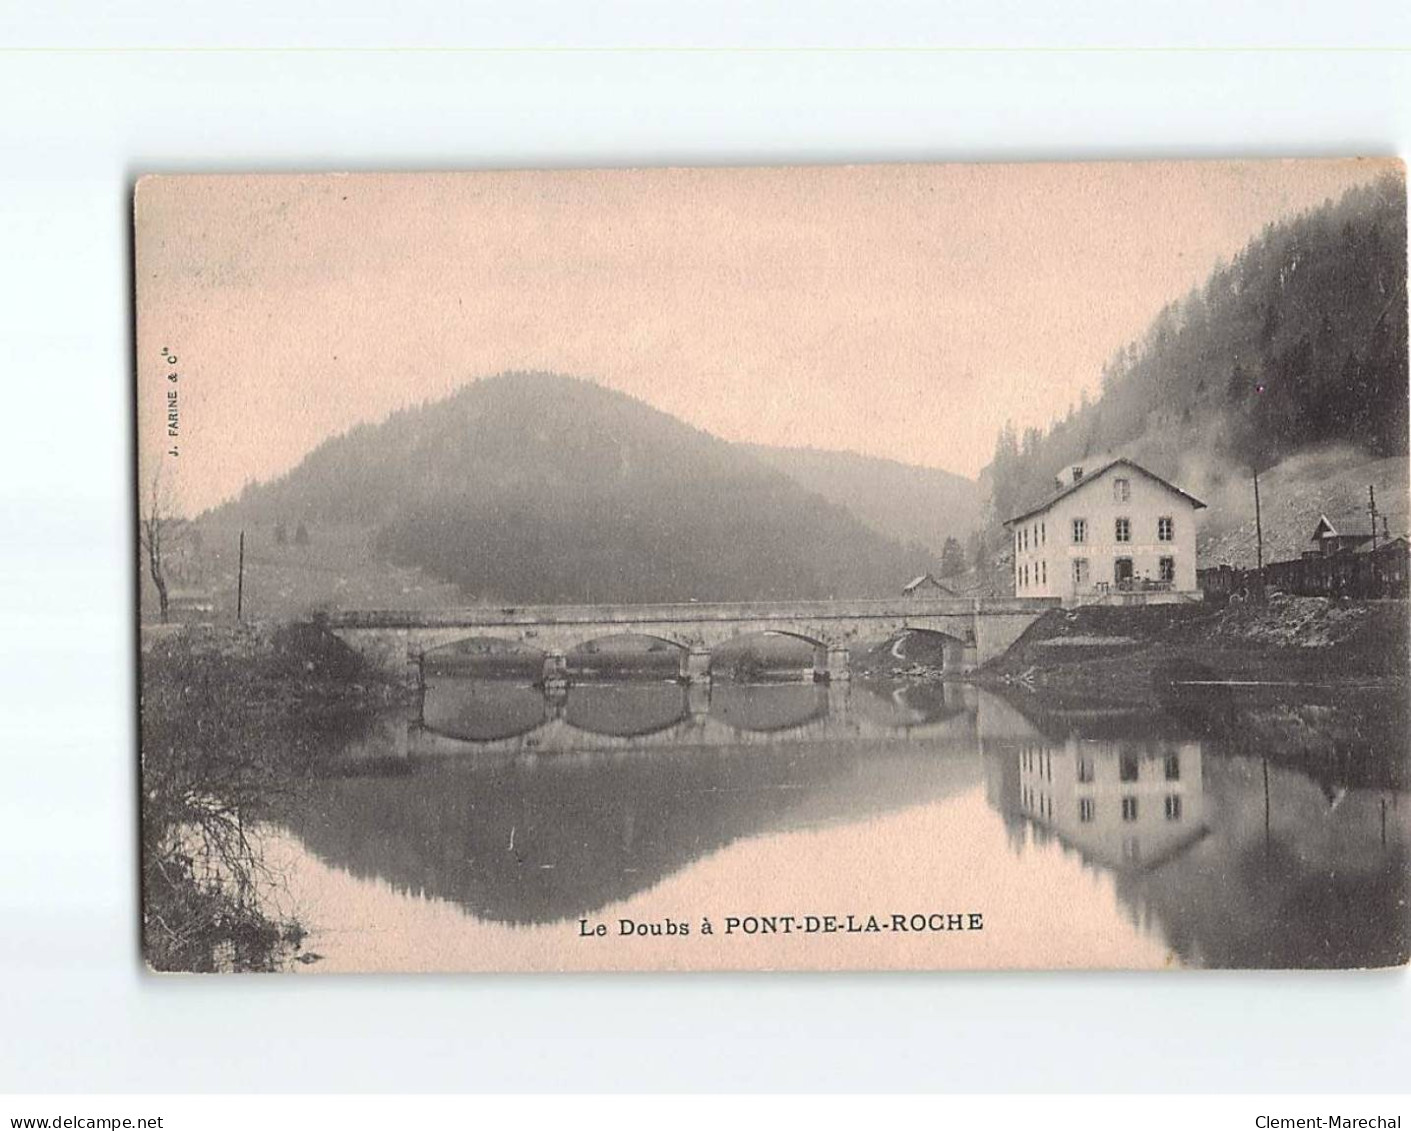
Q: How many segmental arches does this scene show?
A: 4